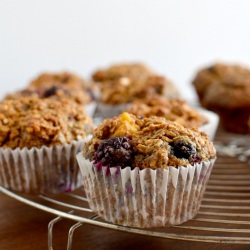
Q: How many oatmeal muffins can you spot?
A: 6